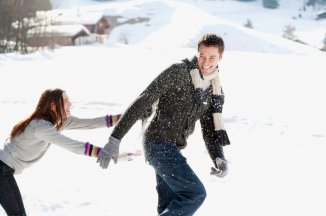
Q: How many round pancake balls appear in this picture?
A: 0